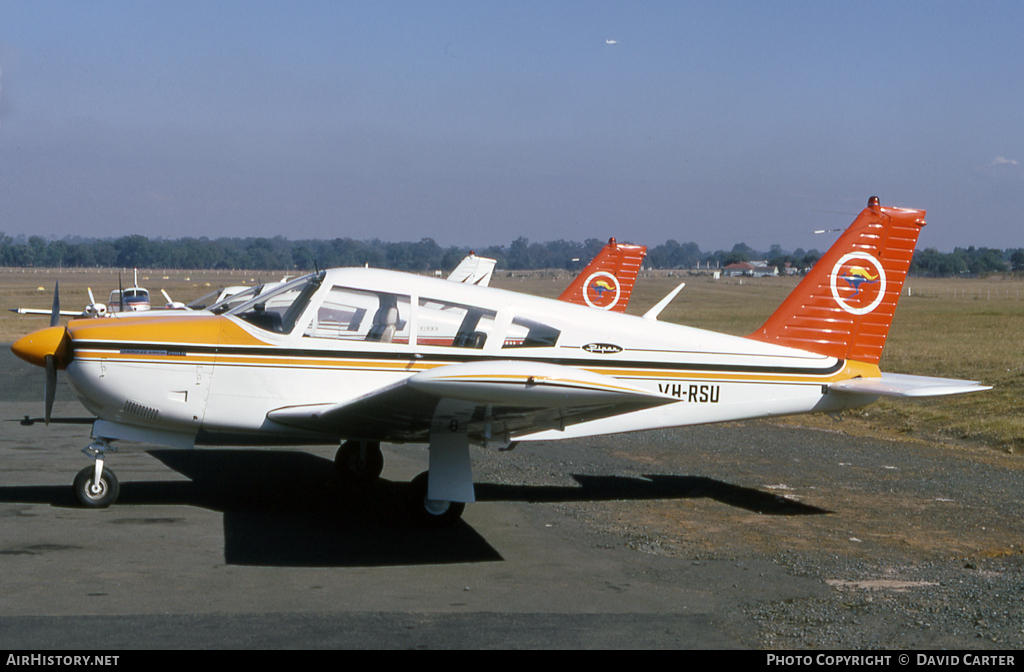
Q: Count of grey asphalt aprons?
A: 1